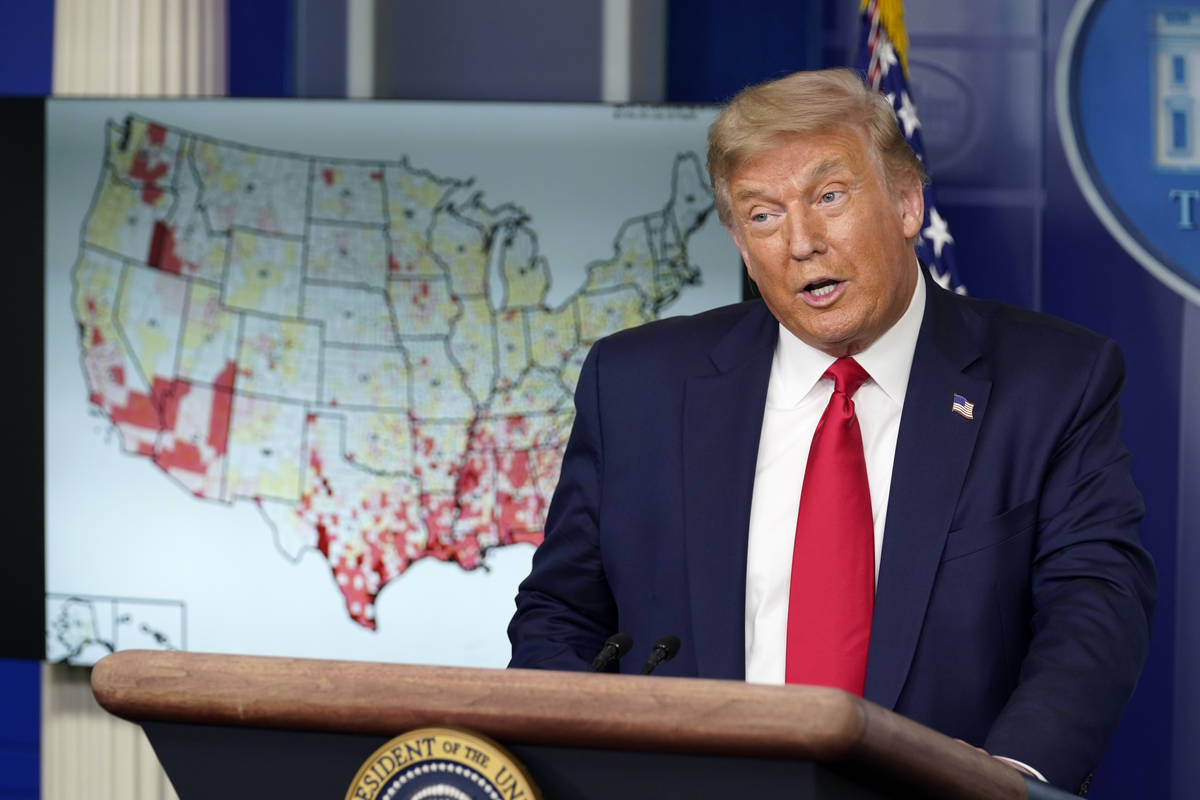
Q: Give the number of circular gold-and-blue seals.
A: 1